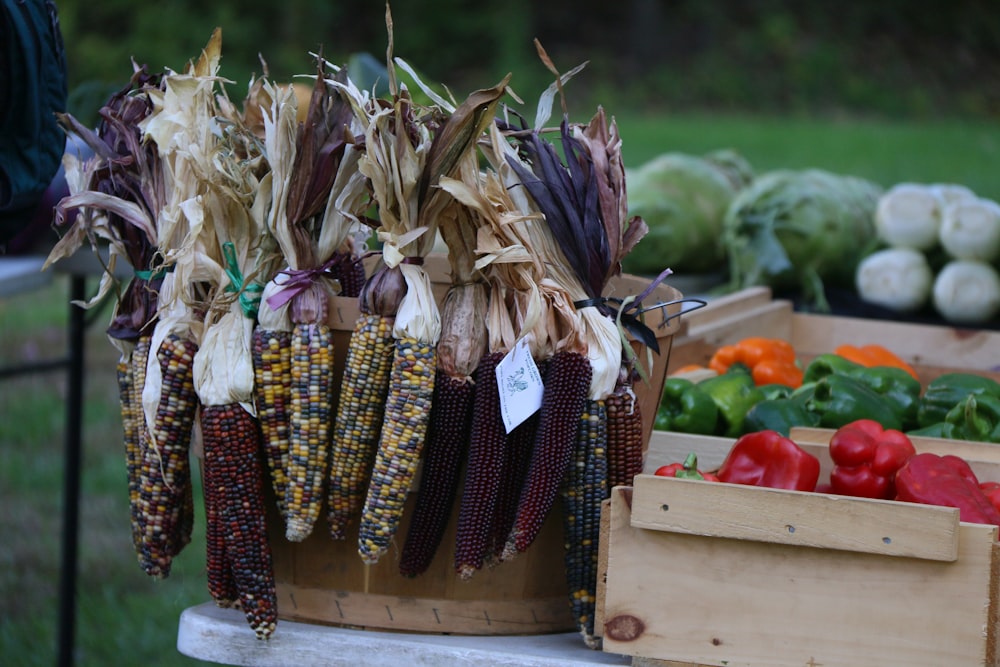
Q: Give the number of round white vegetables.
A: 5